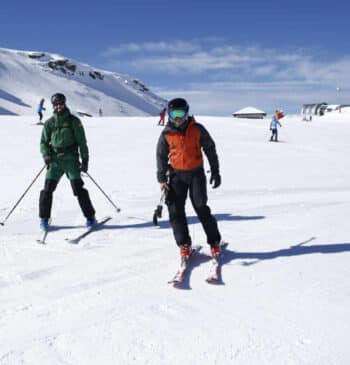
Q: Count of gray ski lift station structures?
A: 1